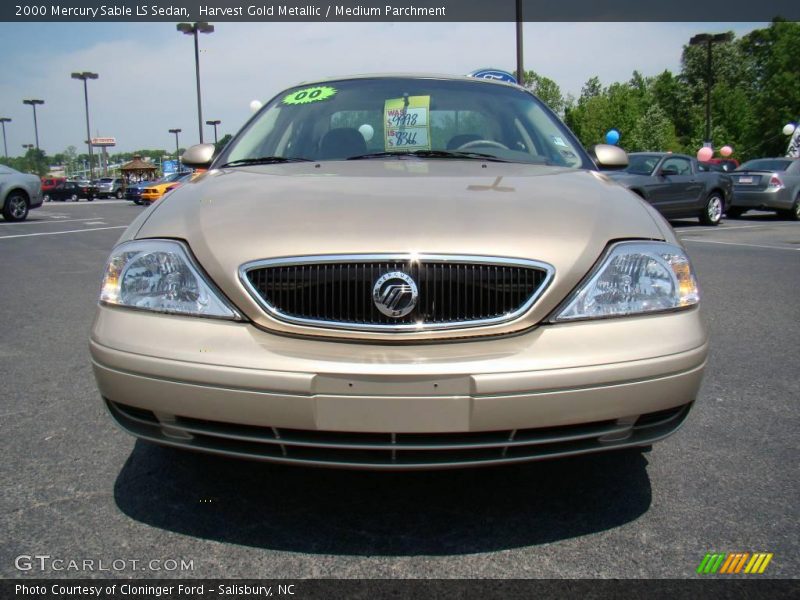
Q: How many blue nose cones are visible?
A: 0